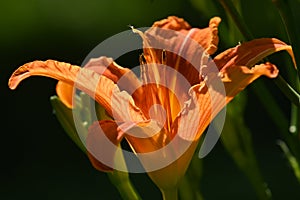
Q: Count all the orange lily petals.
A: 6